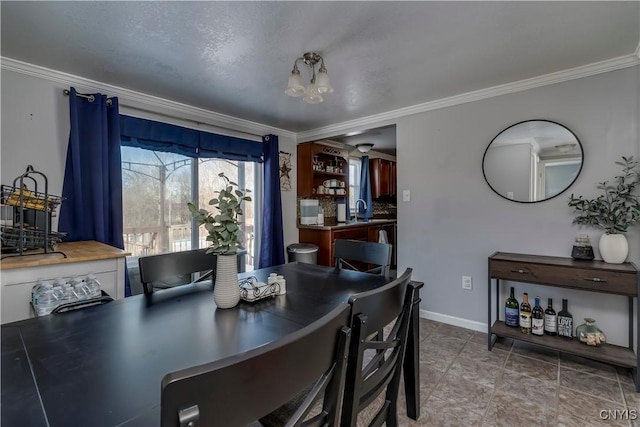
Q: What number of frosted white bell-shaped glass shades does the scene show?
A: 3